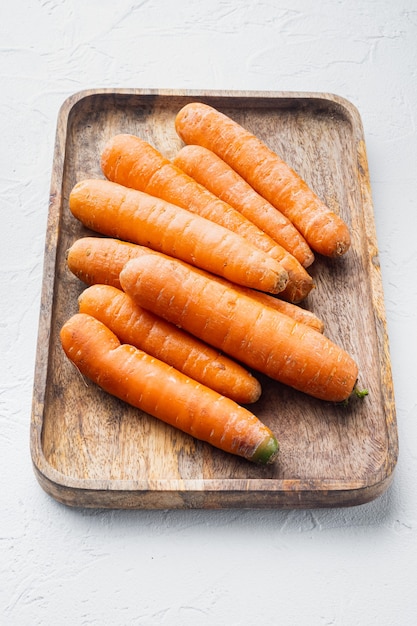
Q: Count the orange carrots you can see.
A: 8